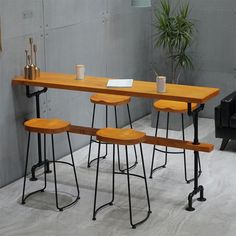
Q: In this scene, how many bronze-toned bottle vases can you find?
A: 3